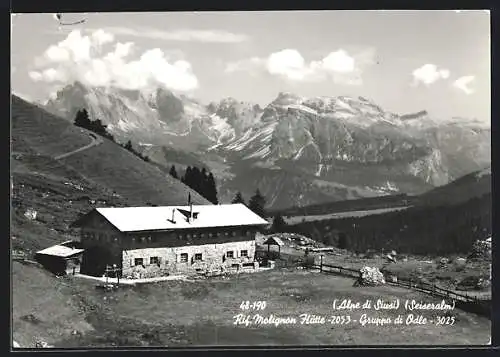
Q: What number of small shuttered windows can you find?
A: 6